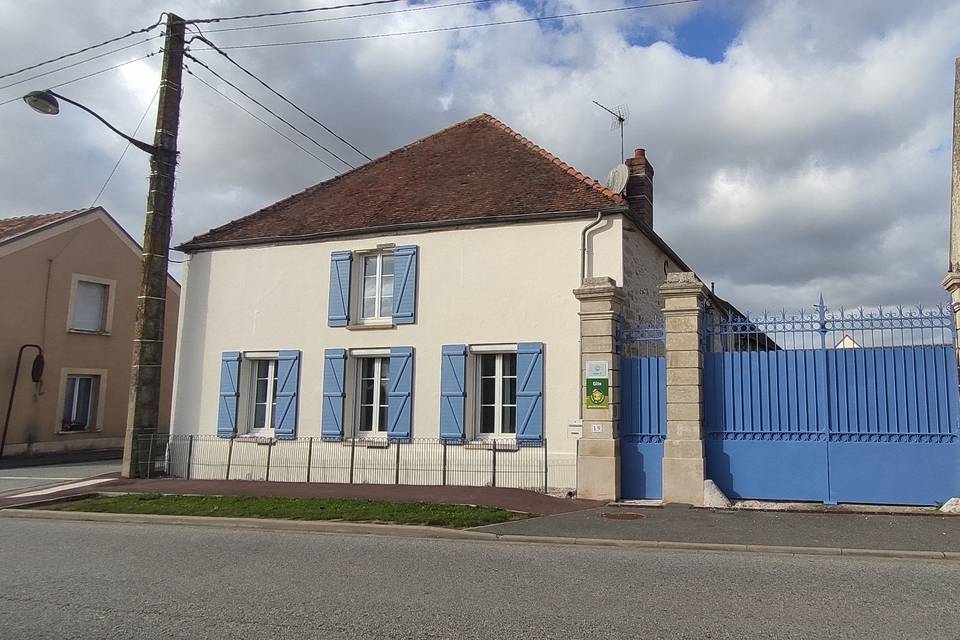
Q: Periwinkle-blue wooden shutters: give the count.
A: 8